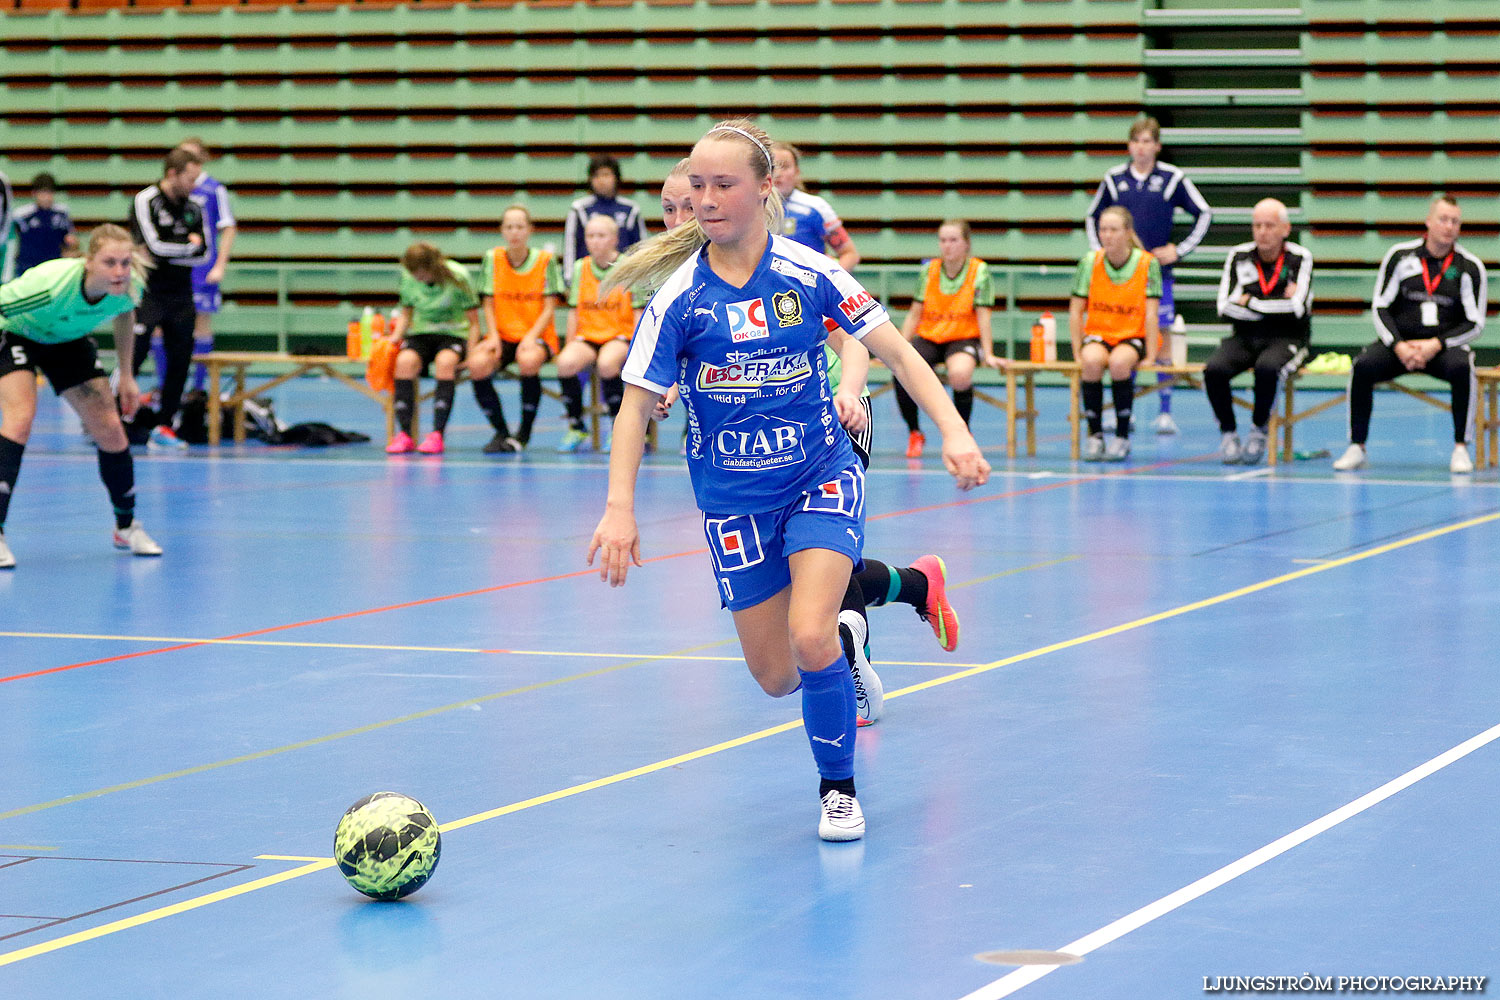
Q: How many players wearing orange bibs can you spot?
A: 4